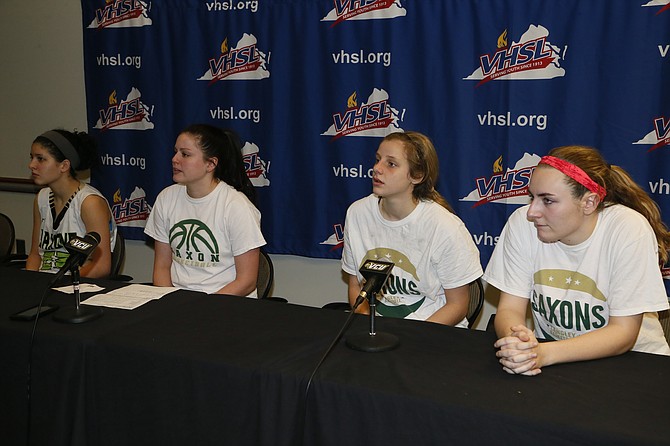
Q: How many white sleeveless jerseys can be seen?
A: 1